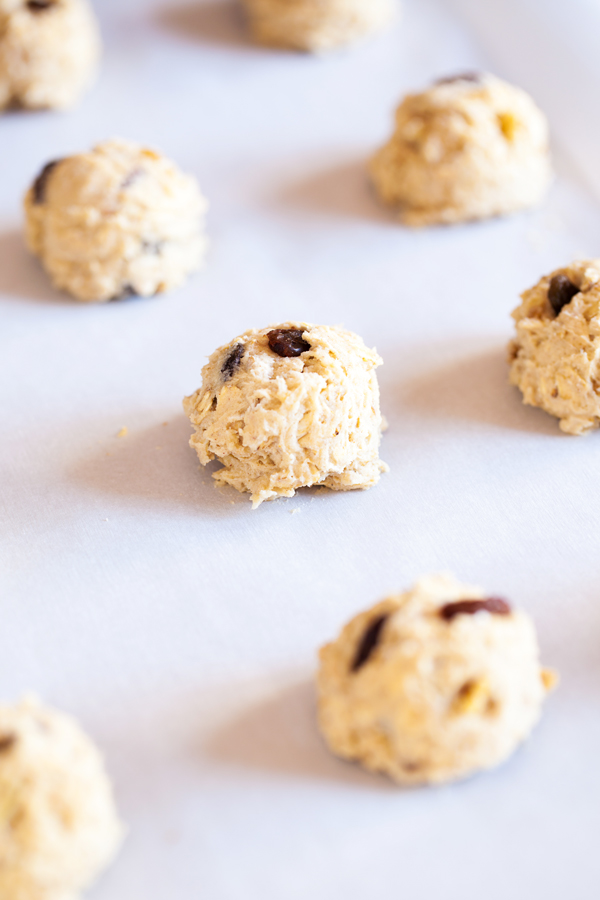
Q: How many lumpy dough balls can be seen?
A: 8